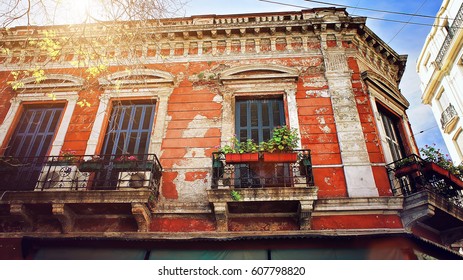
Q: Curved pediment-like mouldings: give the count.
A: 4